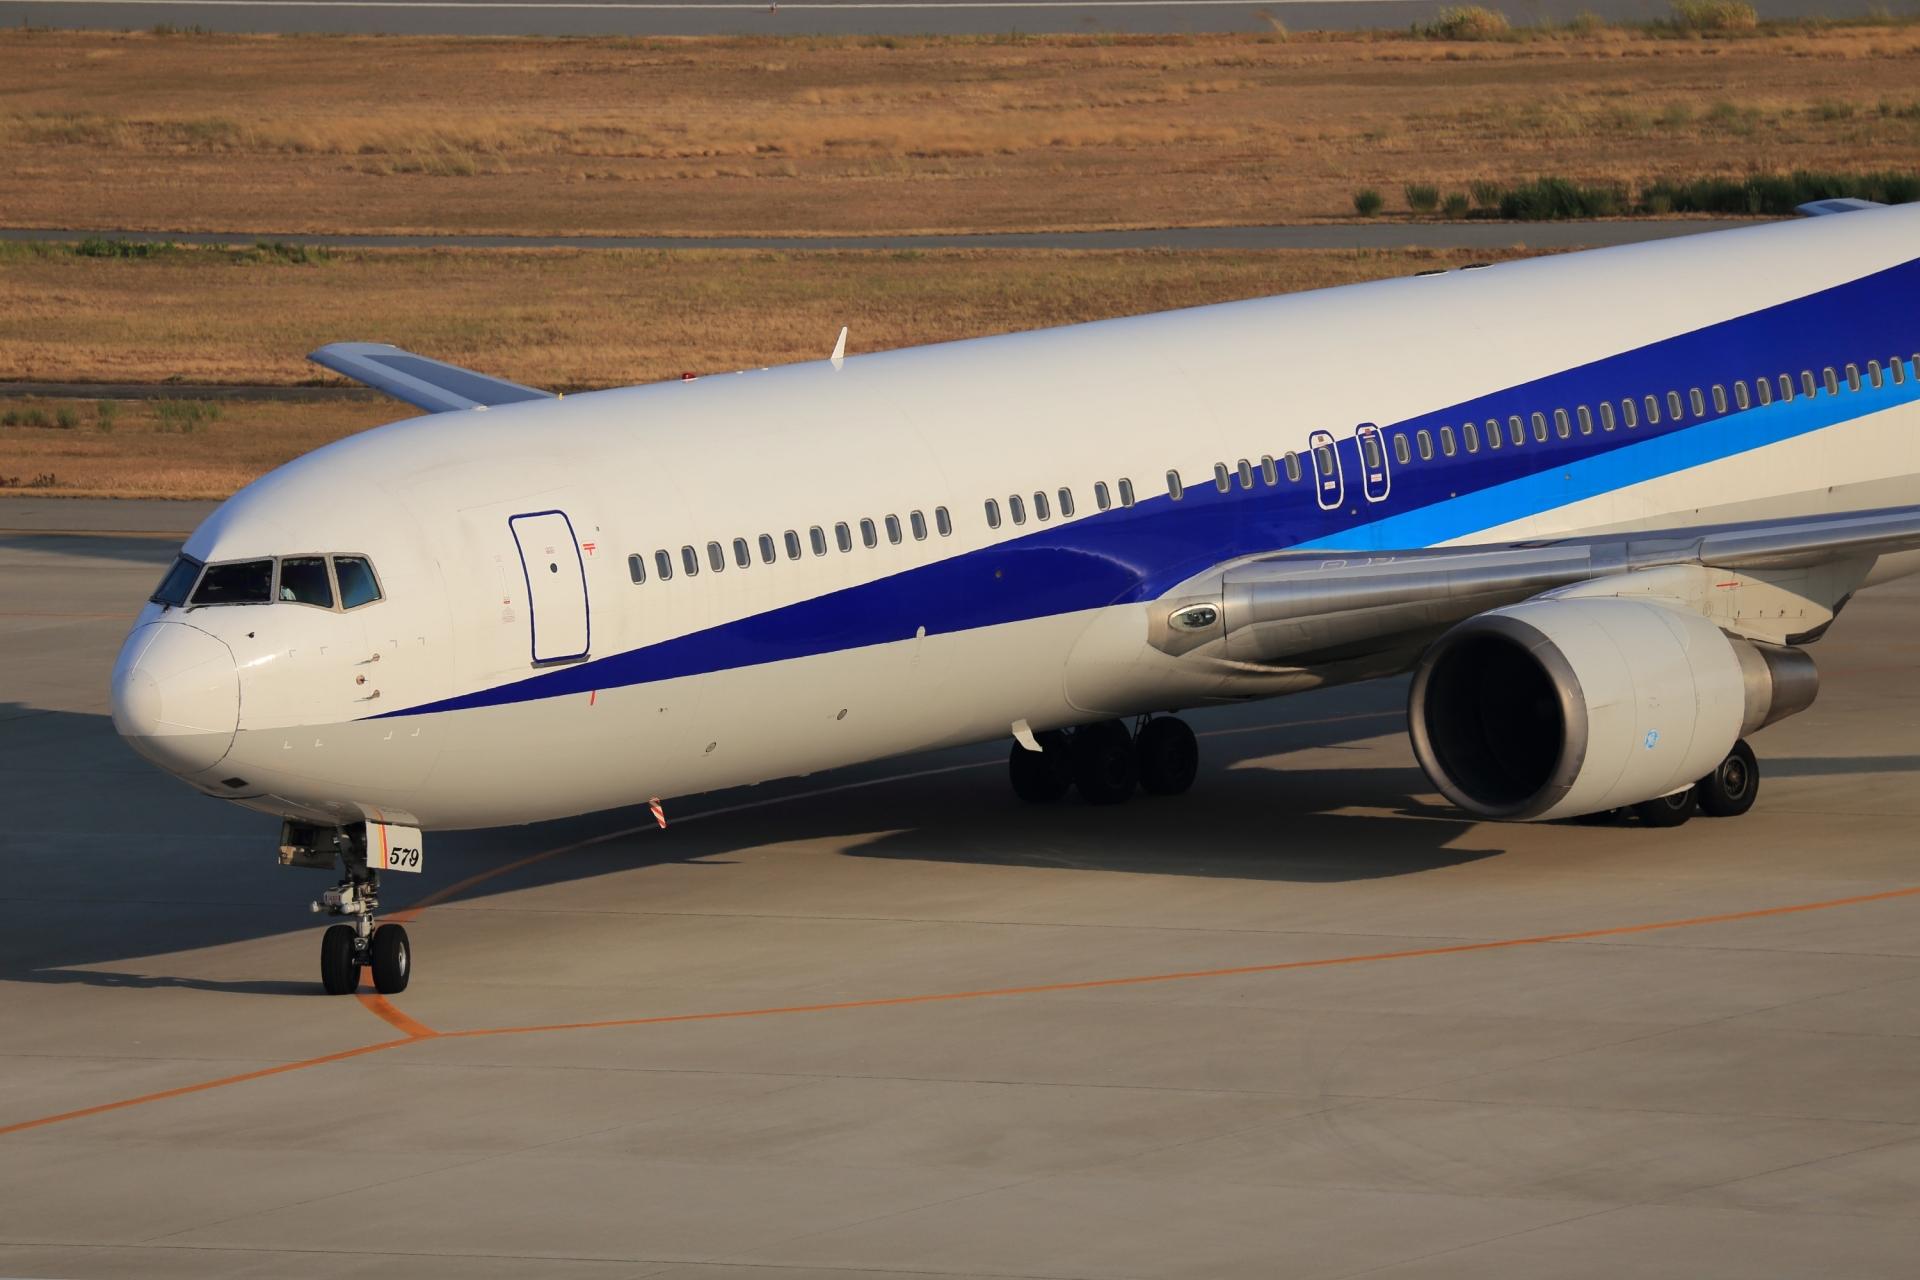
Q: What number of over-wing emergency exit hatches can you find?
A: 2